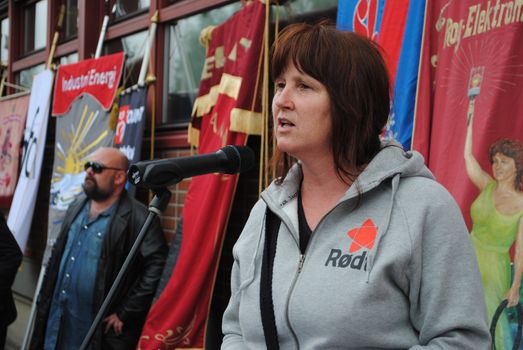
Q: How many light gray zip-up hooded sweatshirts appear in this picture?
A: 1